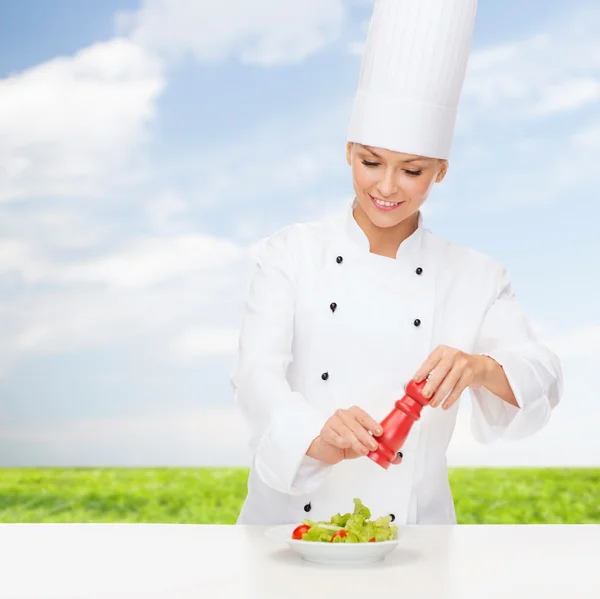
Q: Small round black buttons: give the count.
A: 8